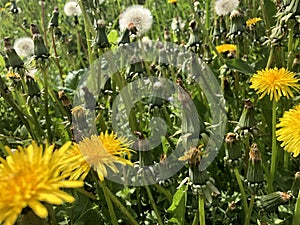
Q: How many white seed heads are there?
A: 4